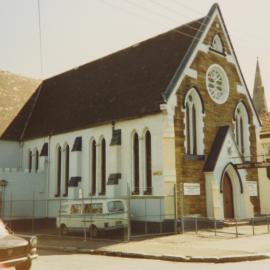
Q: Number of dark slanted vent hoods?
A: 5